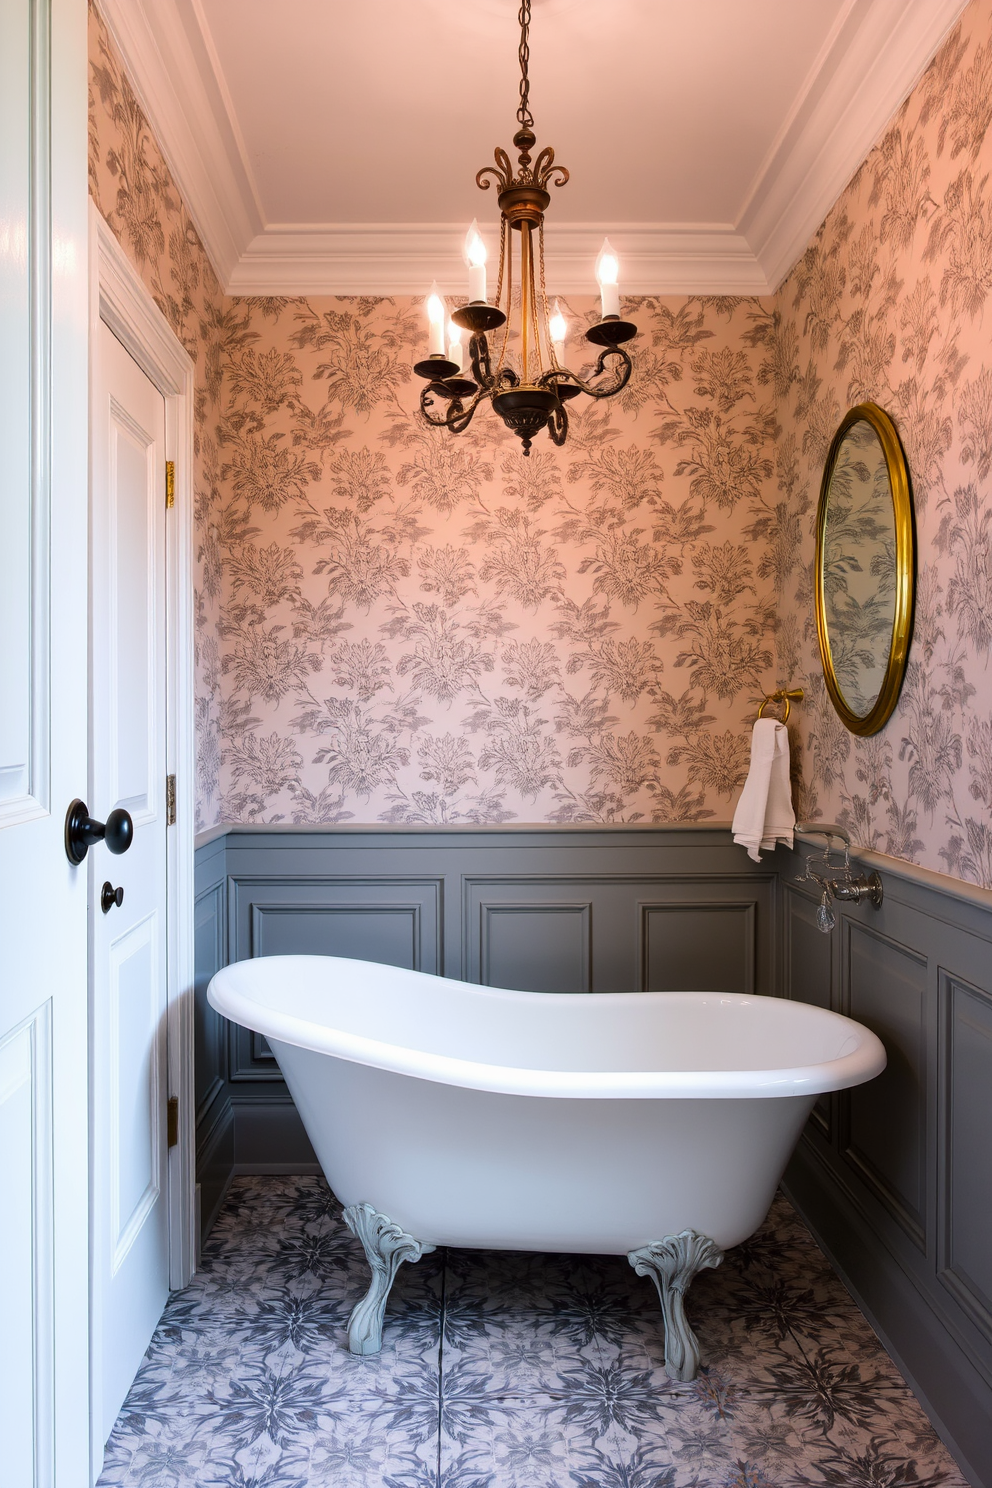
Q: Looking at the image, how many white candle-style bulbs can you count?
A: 5